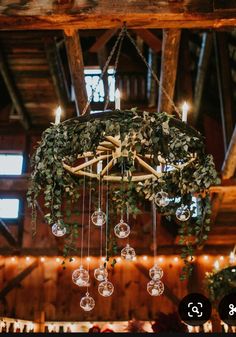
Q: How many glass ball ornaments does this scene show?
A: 12